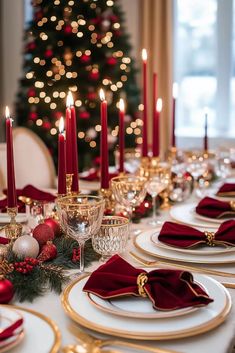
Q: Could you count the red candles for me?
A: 11